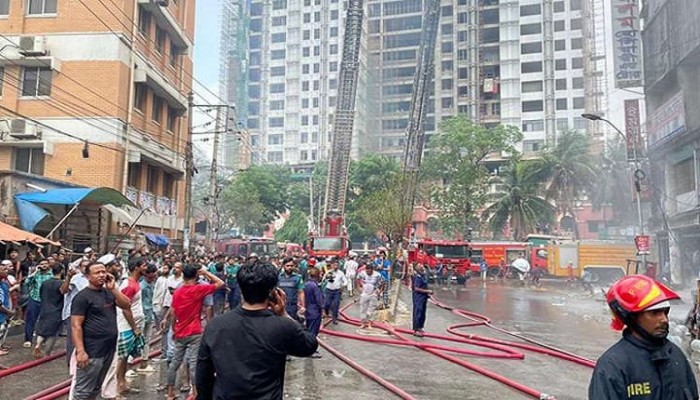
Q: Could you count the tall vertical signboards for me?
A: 2